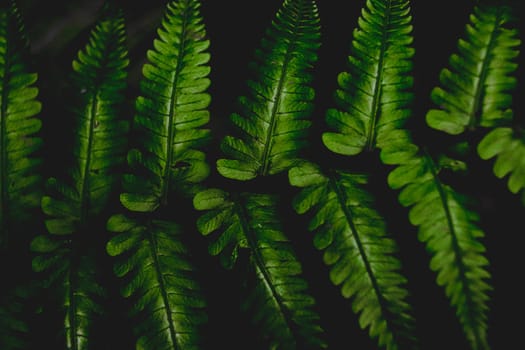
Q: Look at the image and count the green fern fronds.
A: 12